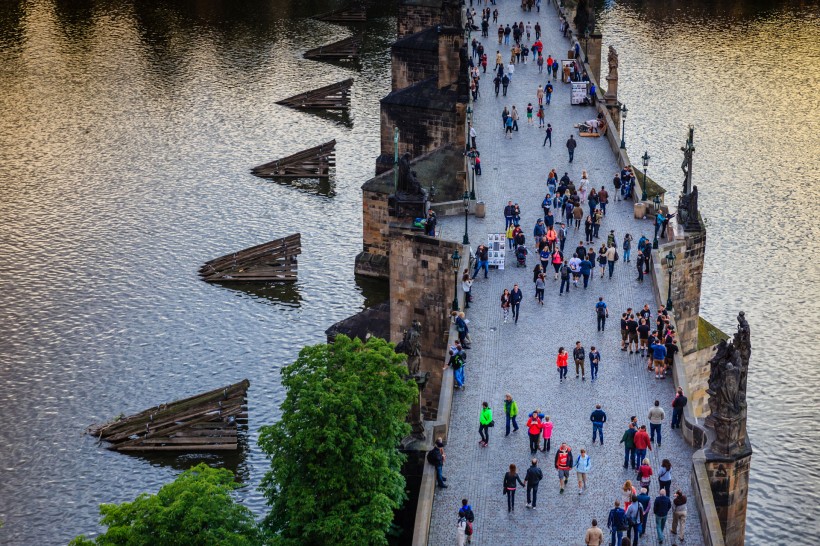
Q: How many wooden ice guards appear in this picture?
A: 6